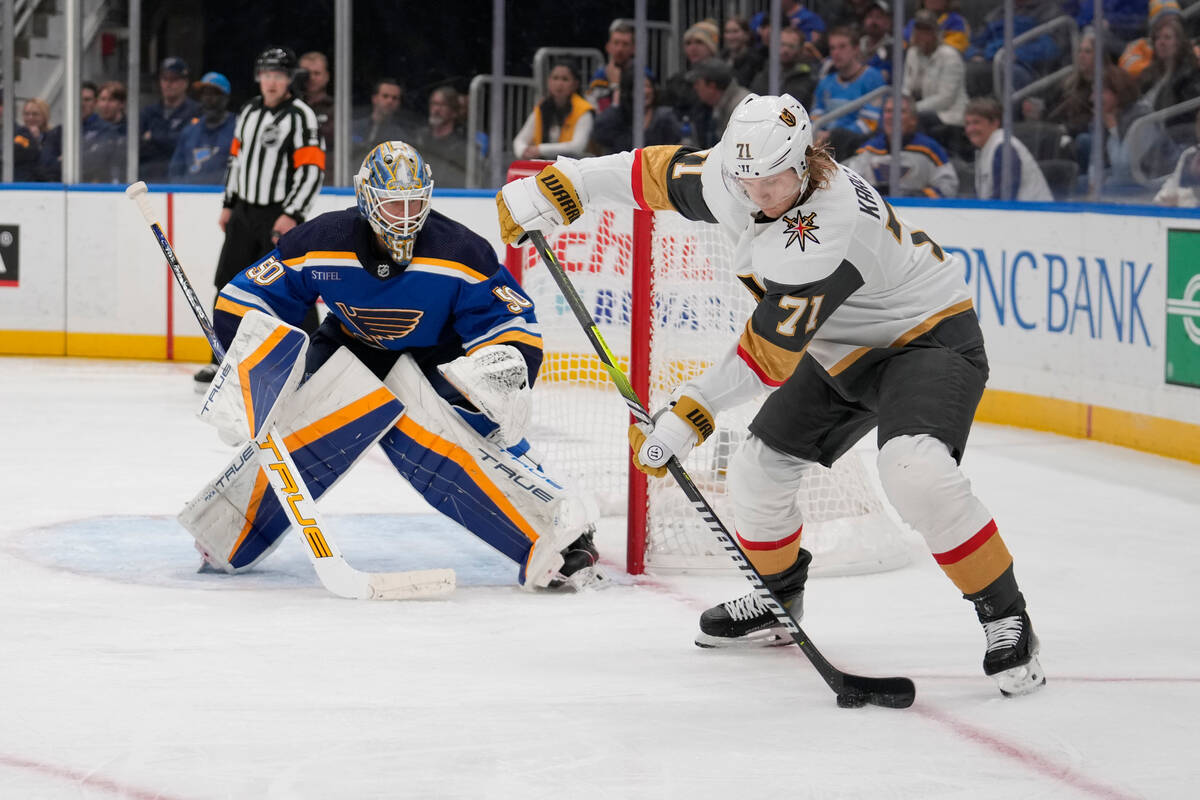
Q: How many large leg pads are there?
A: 2